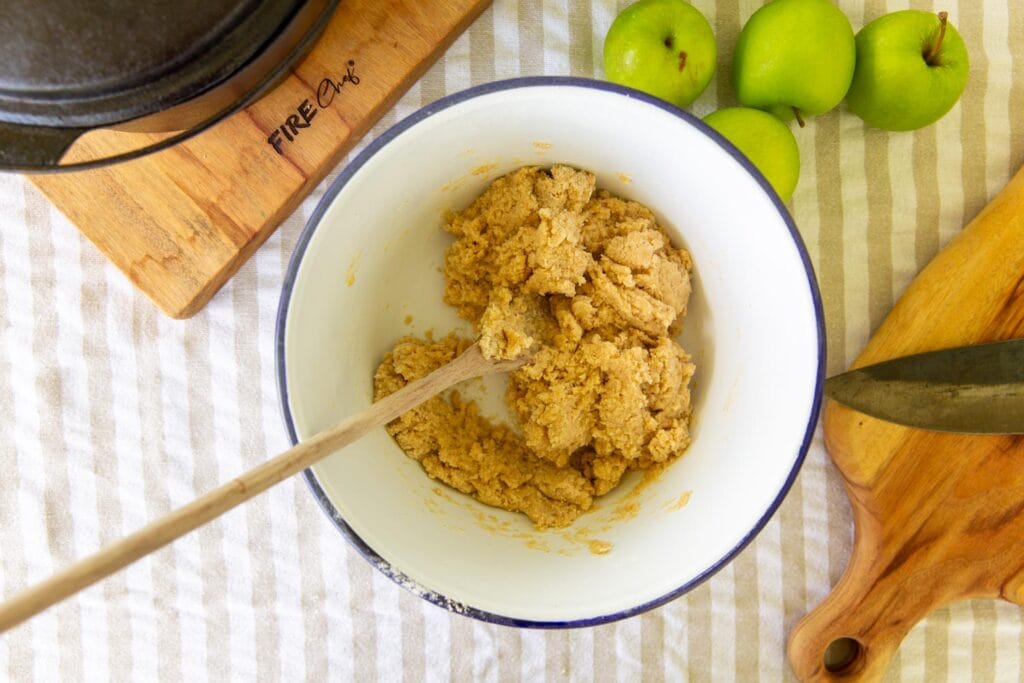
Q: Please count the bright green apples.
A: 4